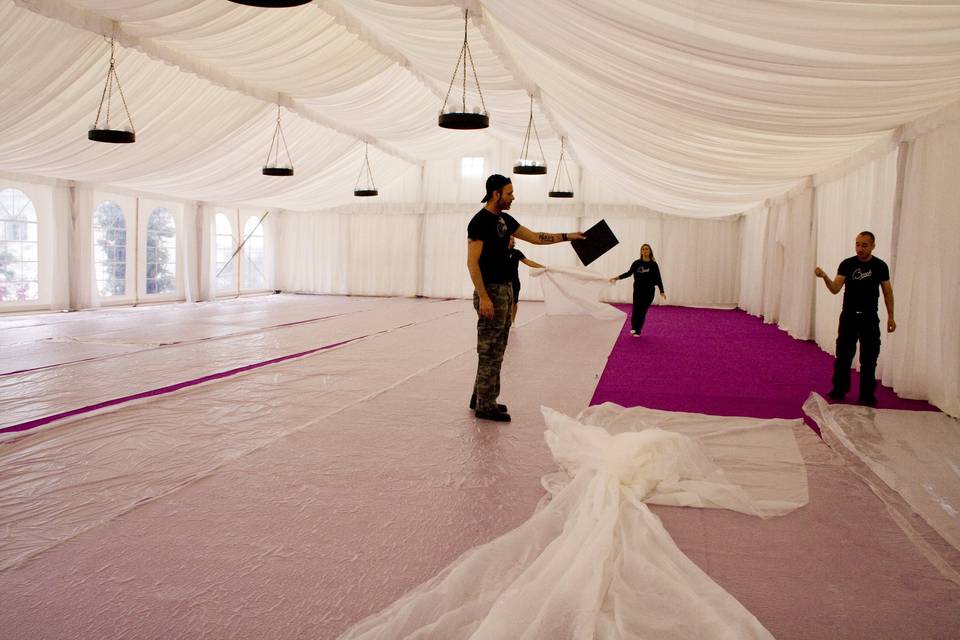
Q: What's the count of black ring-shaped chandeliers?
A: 7